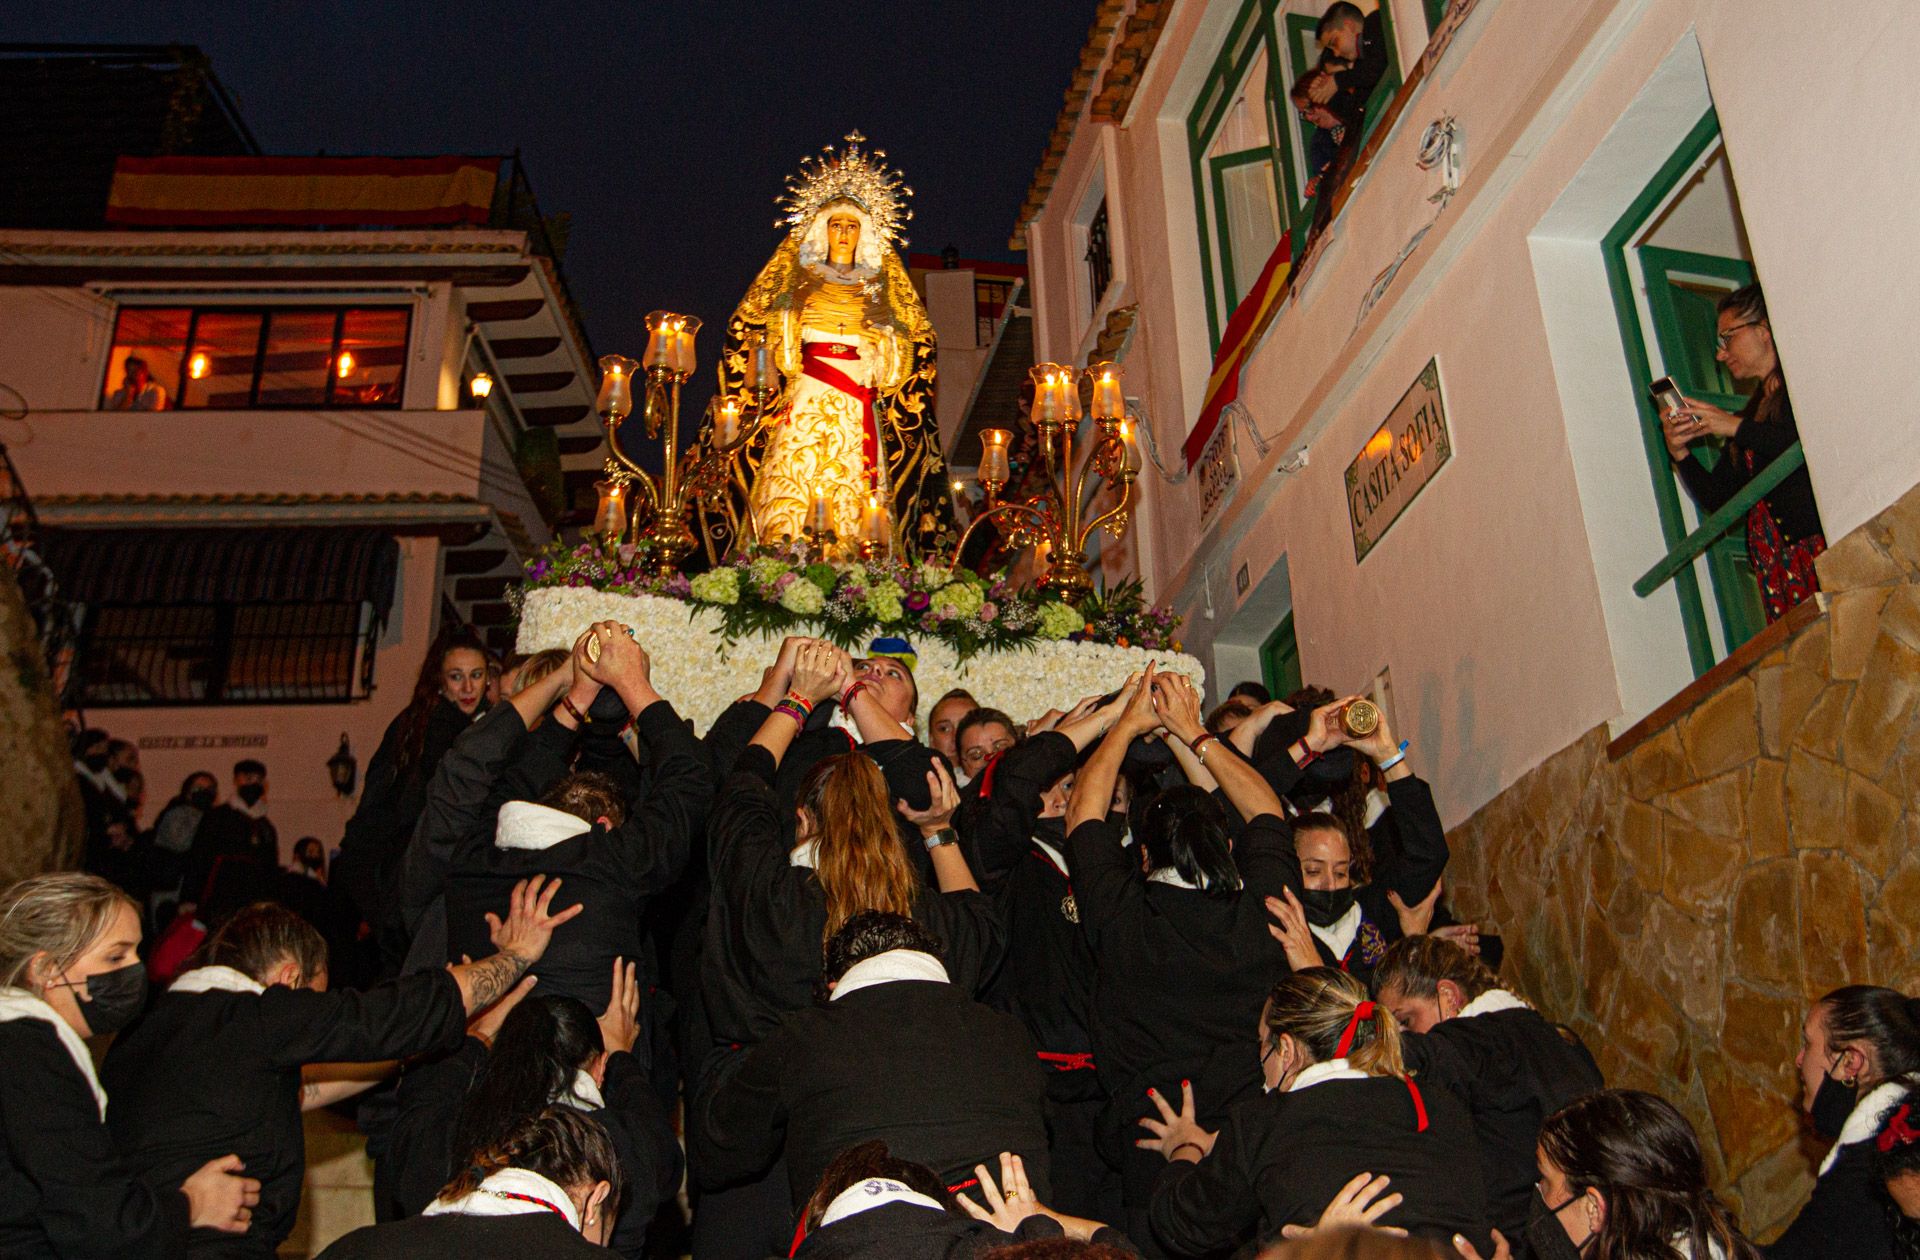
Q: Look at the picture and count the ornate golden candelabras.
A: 2